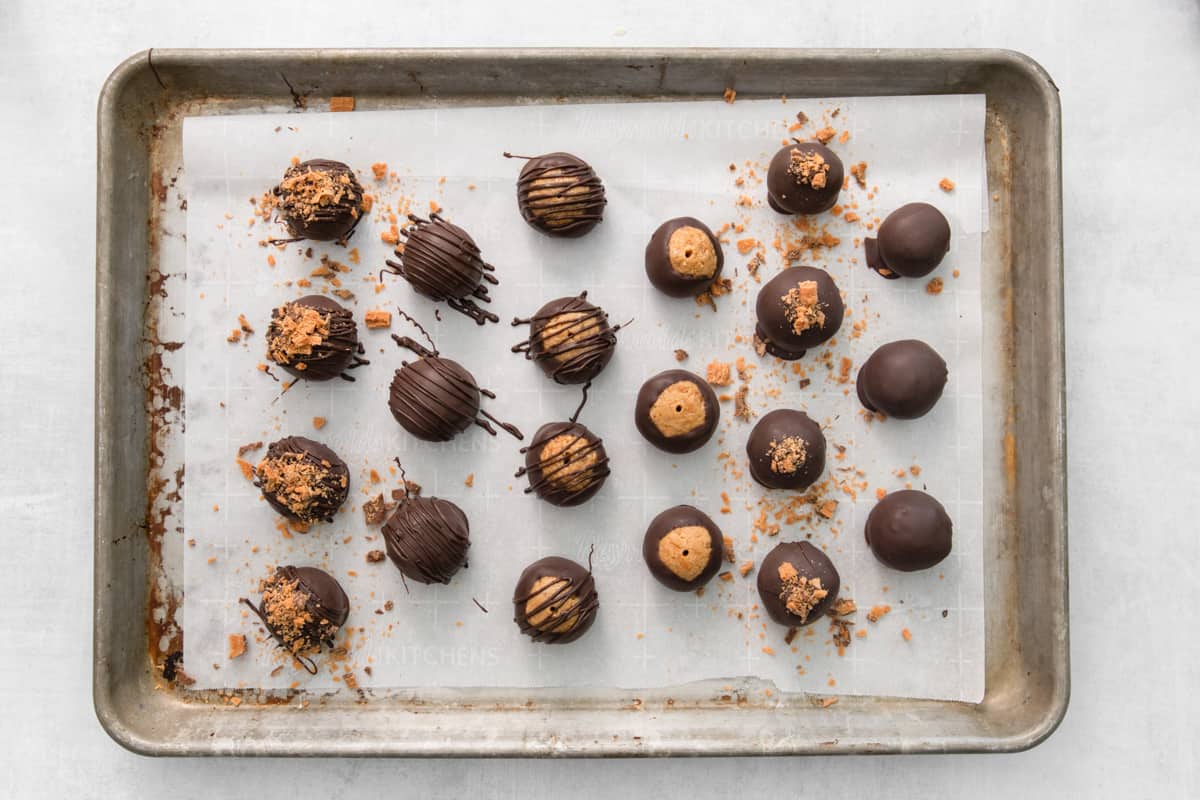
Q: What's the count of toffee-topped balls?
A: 8